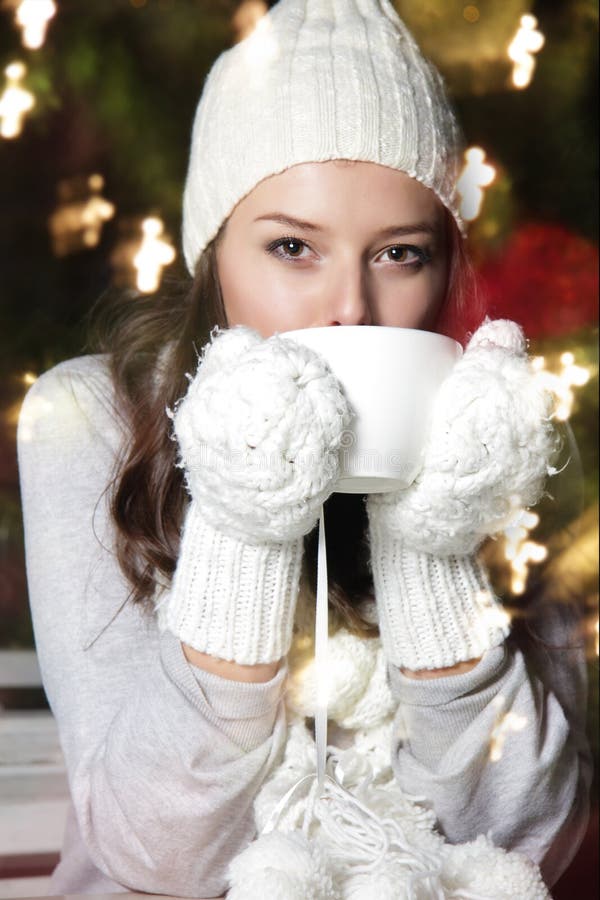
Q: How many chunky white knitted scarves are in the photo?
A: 1